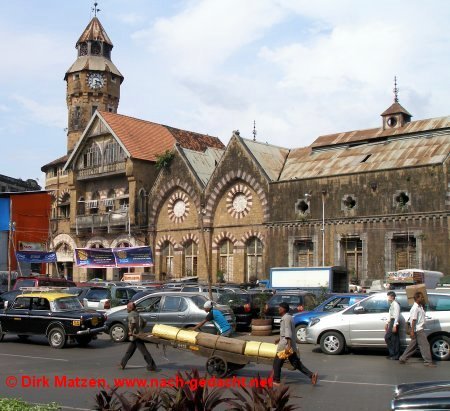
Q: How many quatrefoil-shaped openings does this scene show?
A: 3